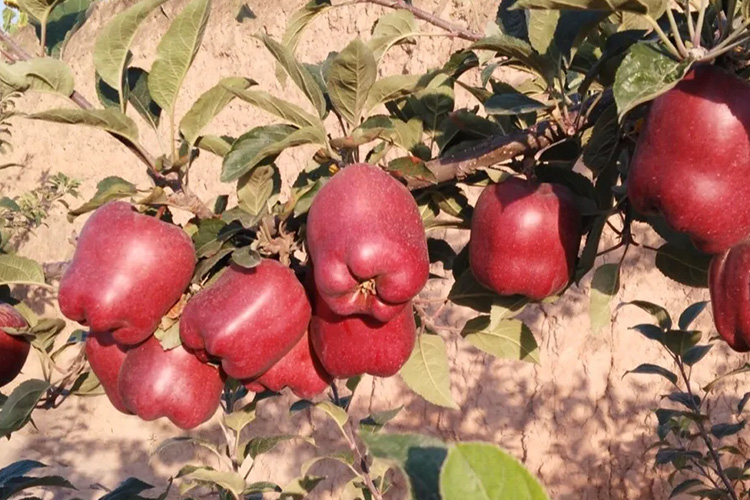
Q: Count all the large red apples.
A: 11